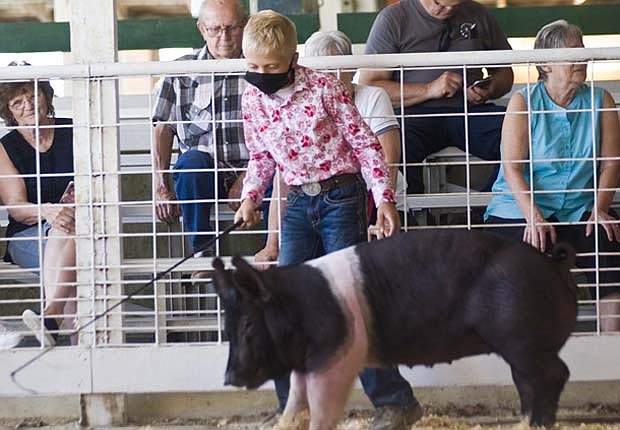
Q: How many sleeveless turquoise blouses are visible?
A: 1